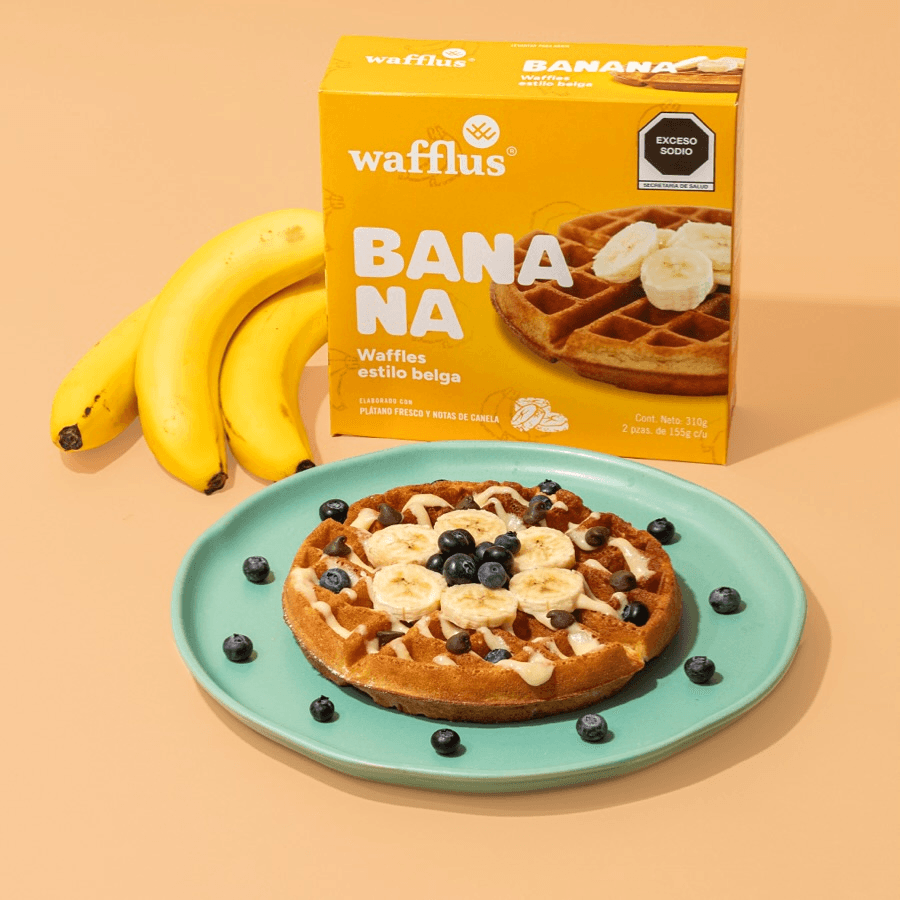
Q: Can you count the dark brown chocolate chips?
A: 9